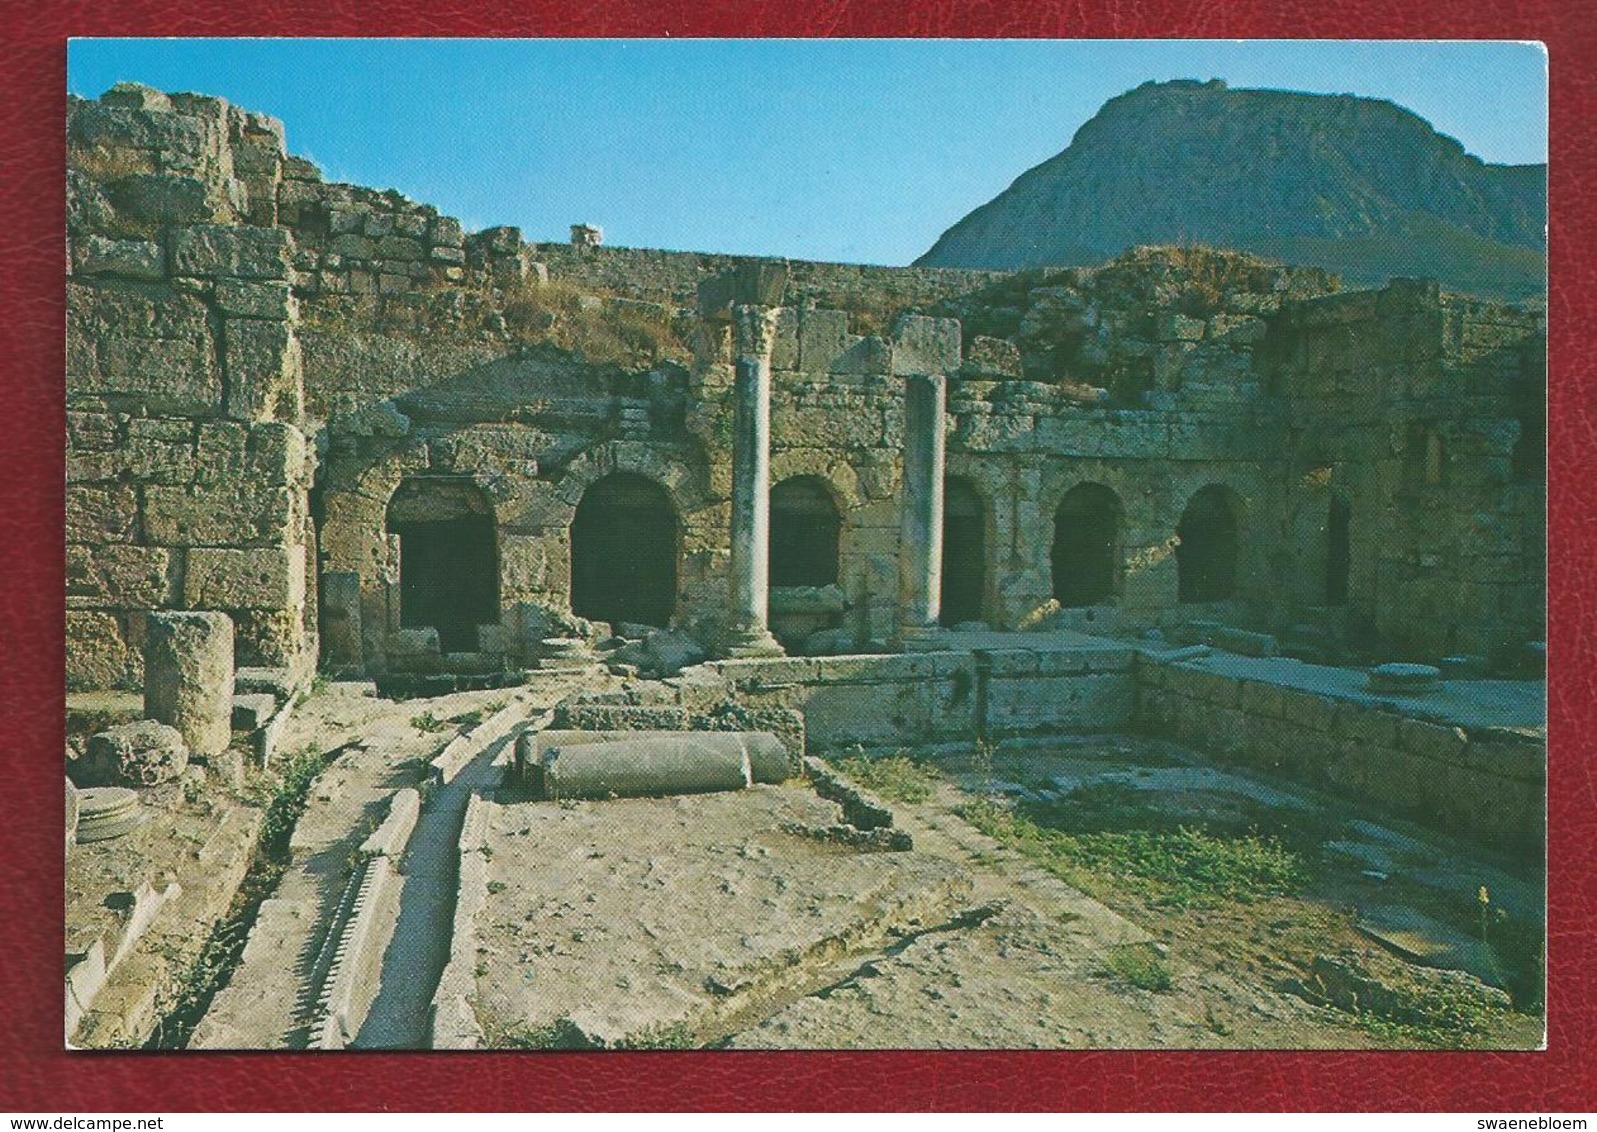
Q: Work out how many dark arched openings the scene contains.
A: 7